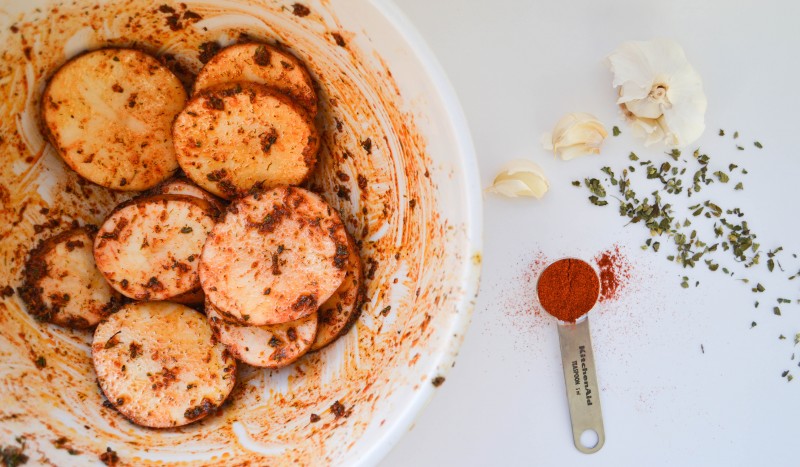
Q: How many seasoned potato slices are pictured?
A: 10